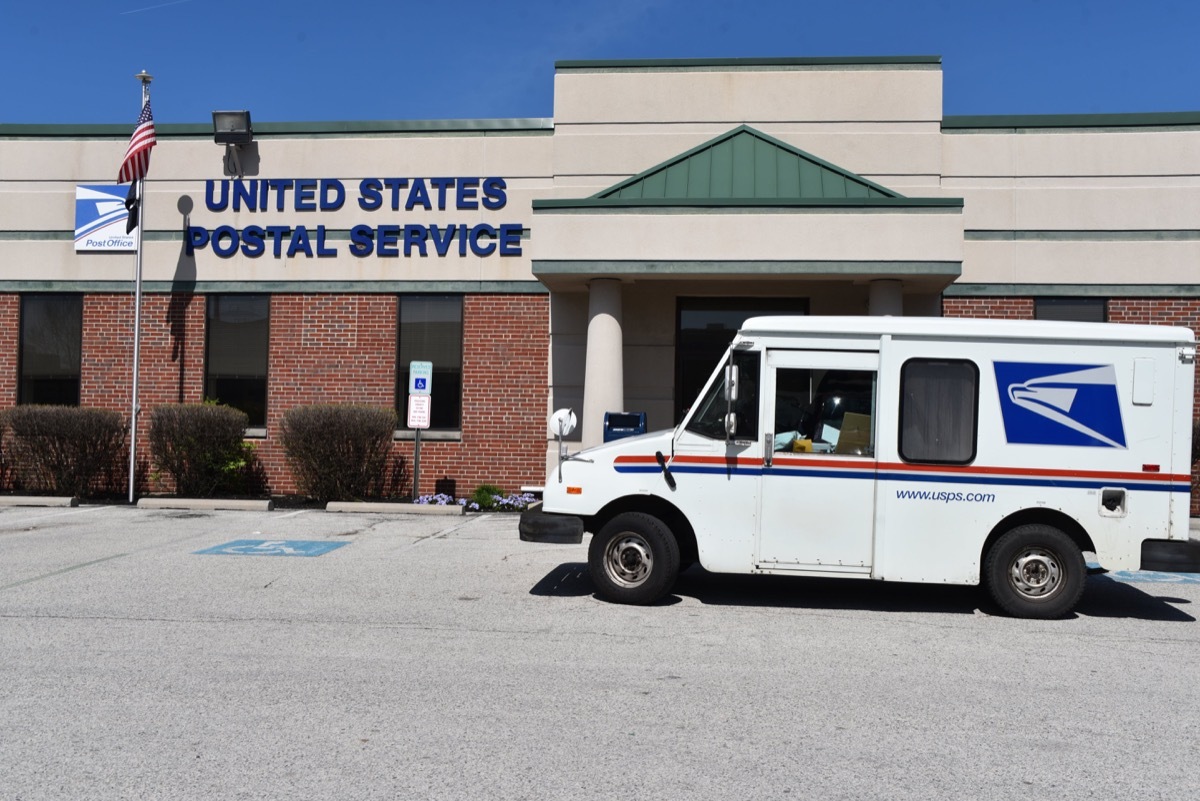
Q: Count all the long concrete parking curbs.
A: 3